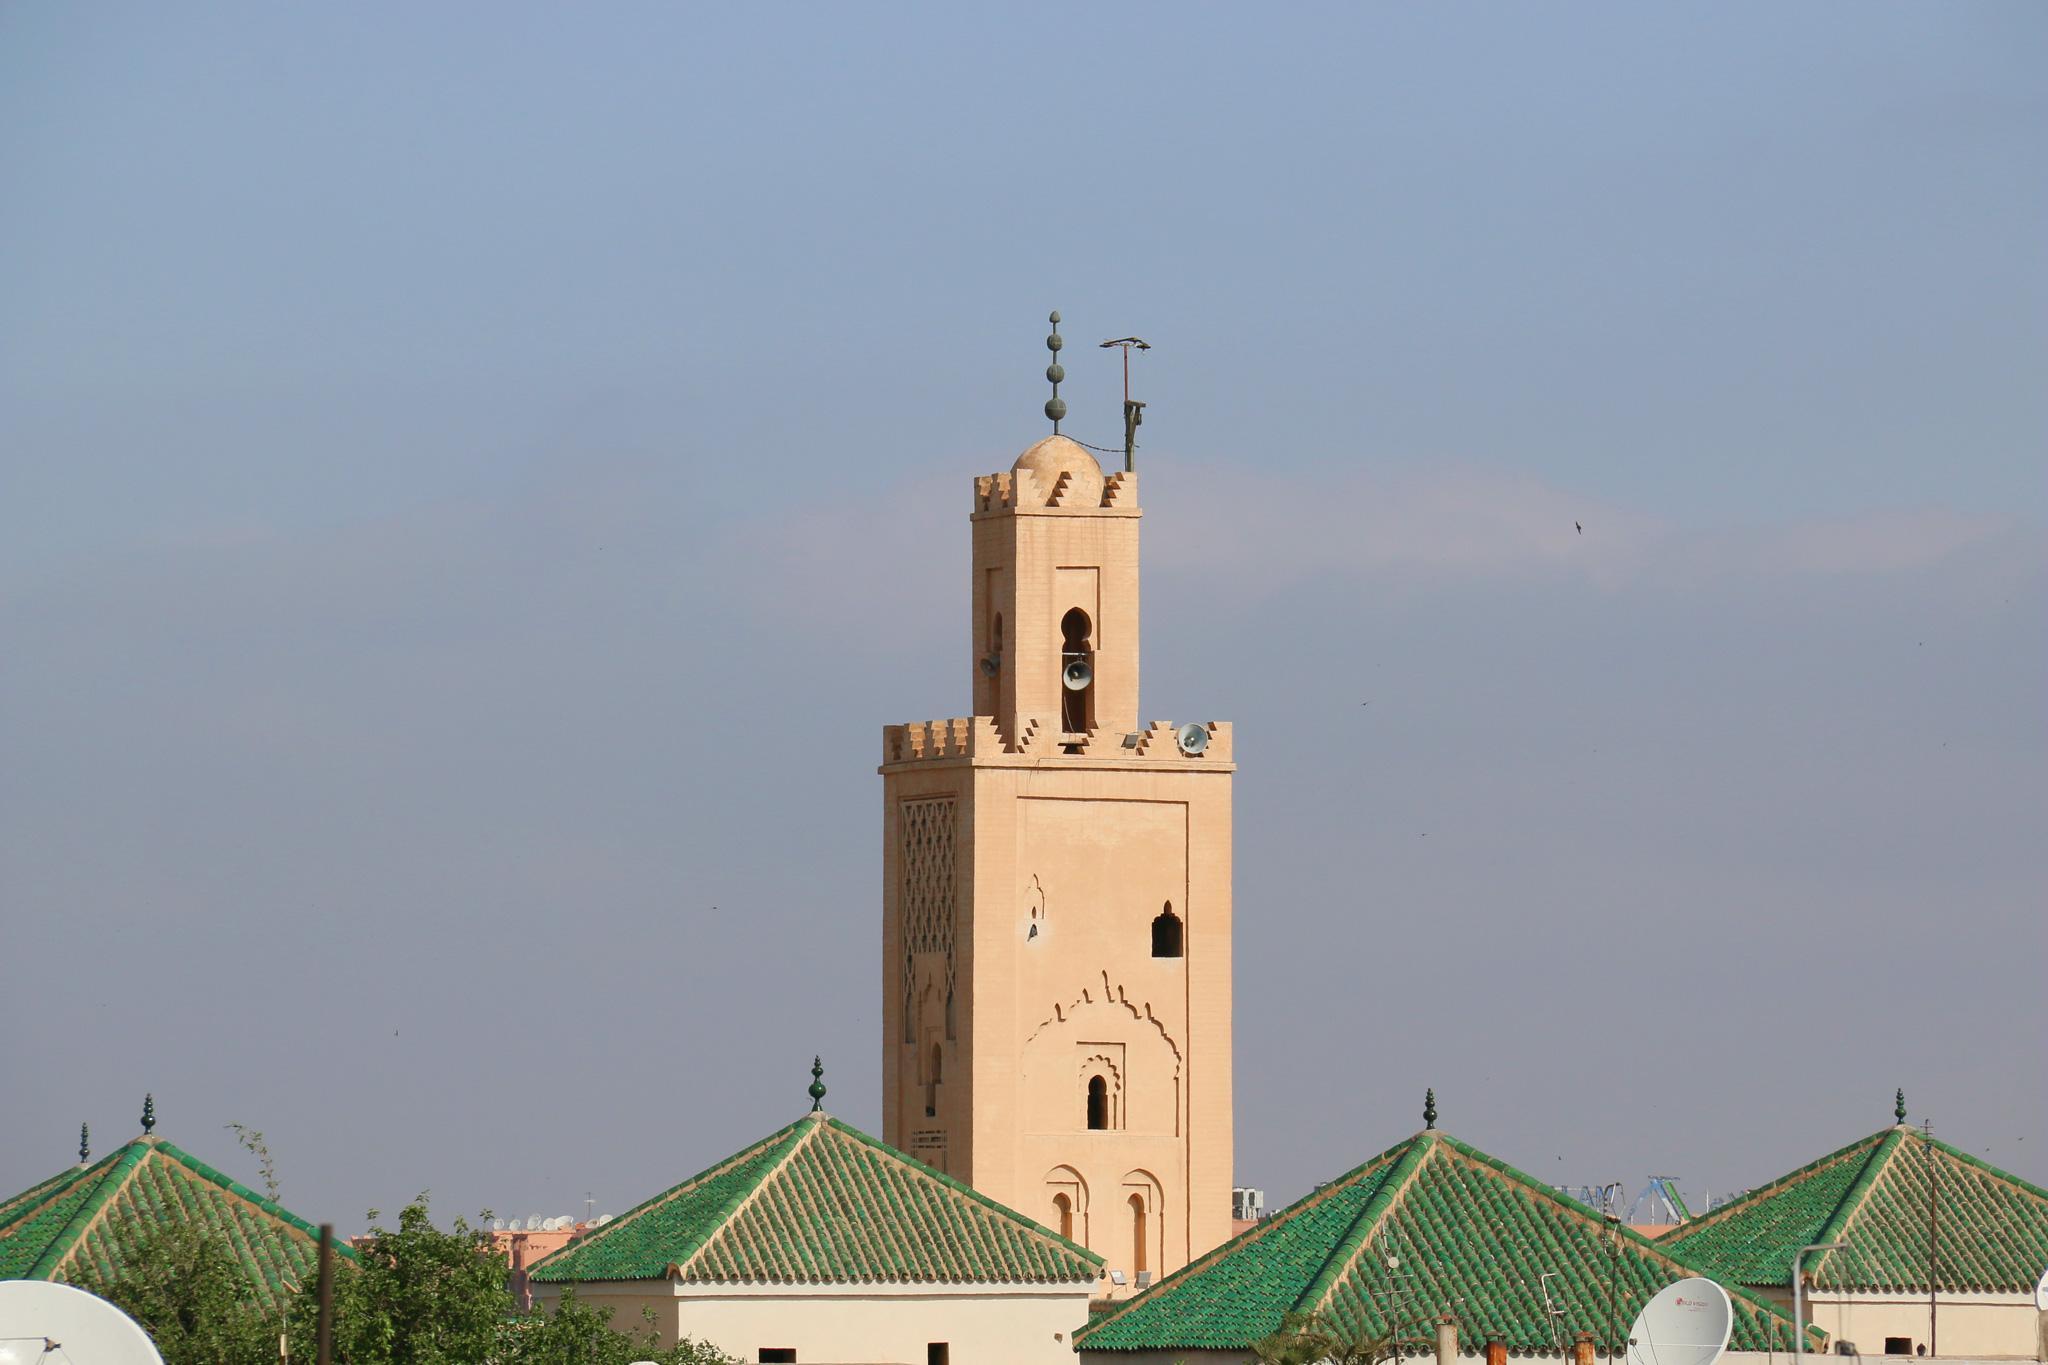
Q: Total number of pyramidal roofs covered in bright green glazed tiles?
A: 5